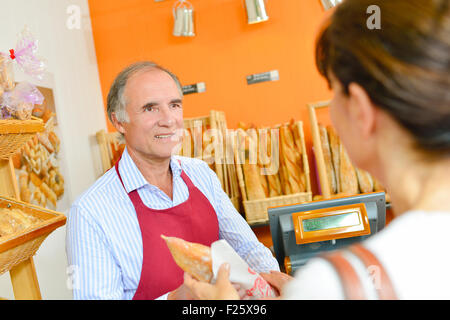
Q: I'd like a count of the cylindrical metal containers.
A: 3